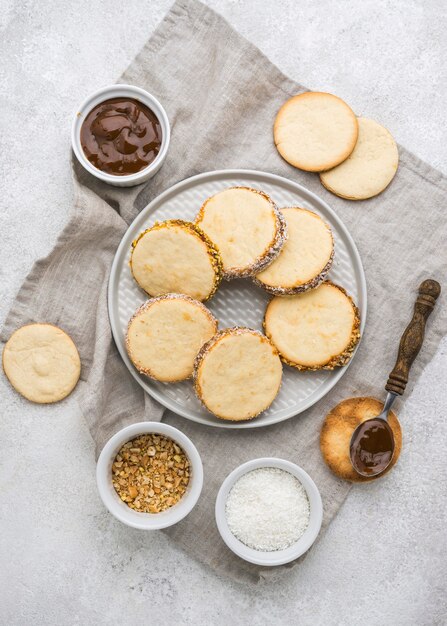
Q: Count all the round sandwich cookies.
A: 6